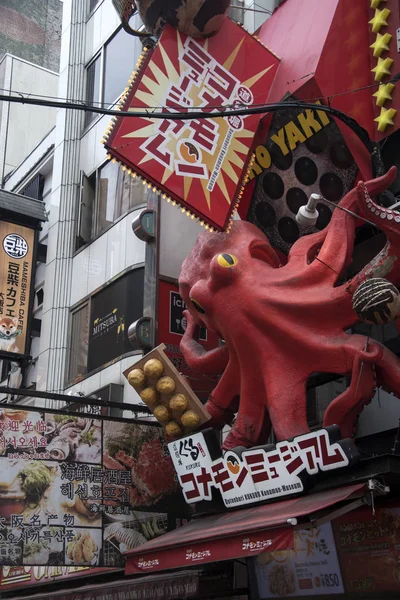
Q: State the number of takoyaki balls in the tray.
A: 8